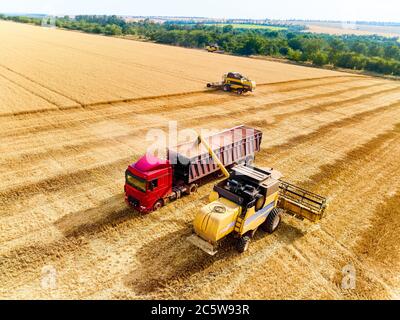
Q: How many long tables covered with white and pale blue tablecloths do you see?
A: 0